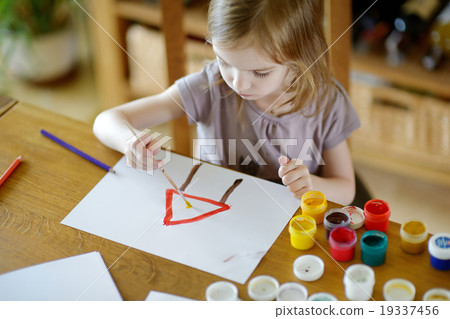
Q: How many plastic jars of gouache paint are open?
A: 8